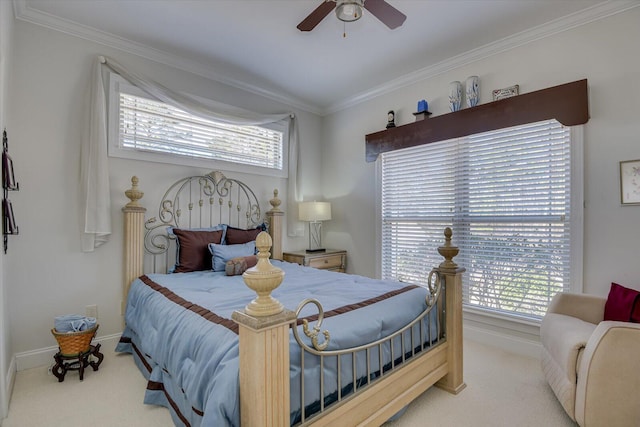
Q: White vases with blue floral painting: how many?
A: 2